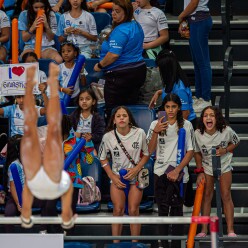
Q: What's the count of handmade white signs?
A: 1